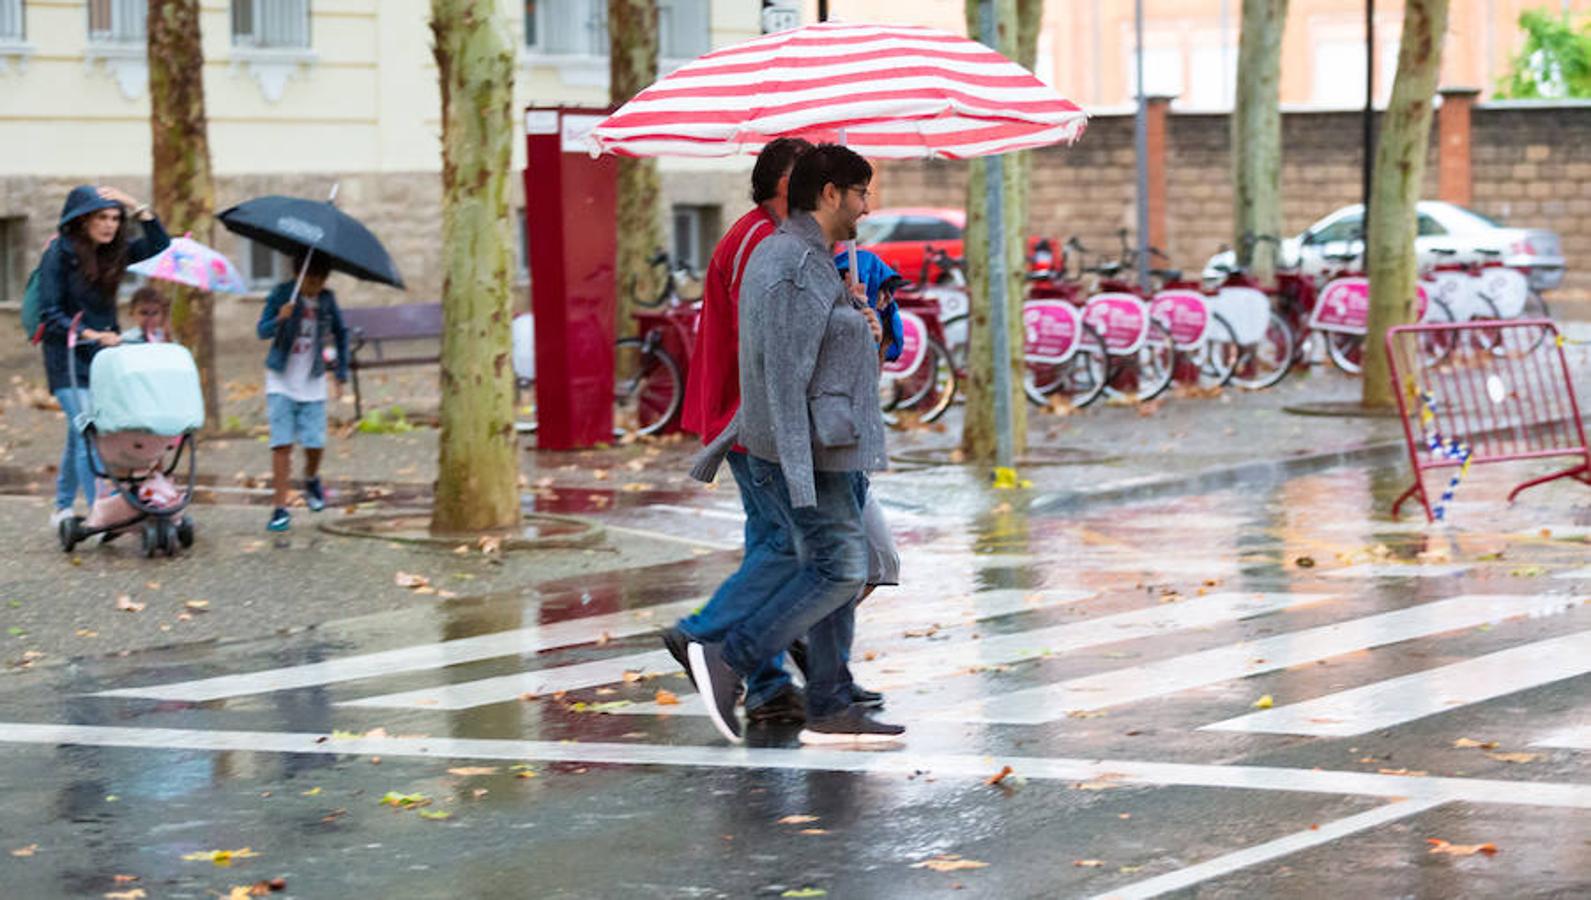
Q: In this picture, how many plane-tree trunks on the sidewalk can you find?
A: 6